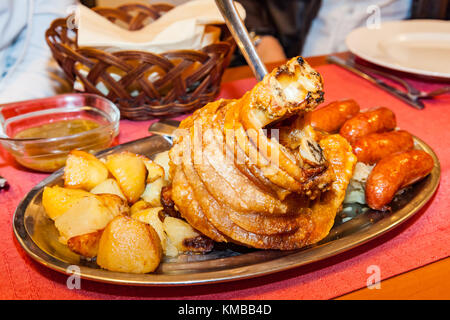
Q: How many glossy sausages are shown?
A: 4